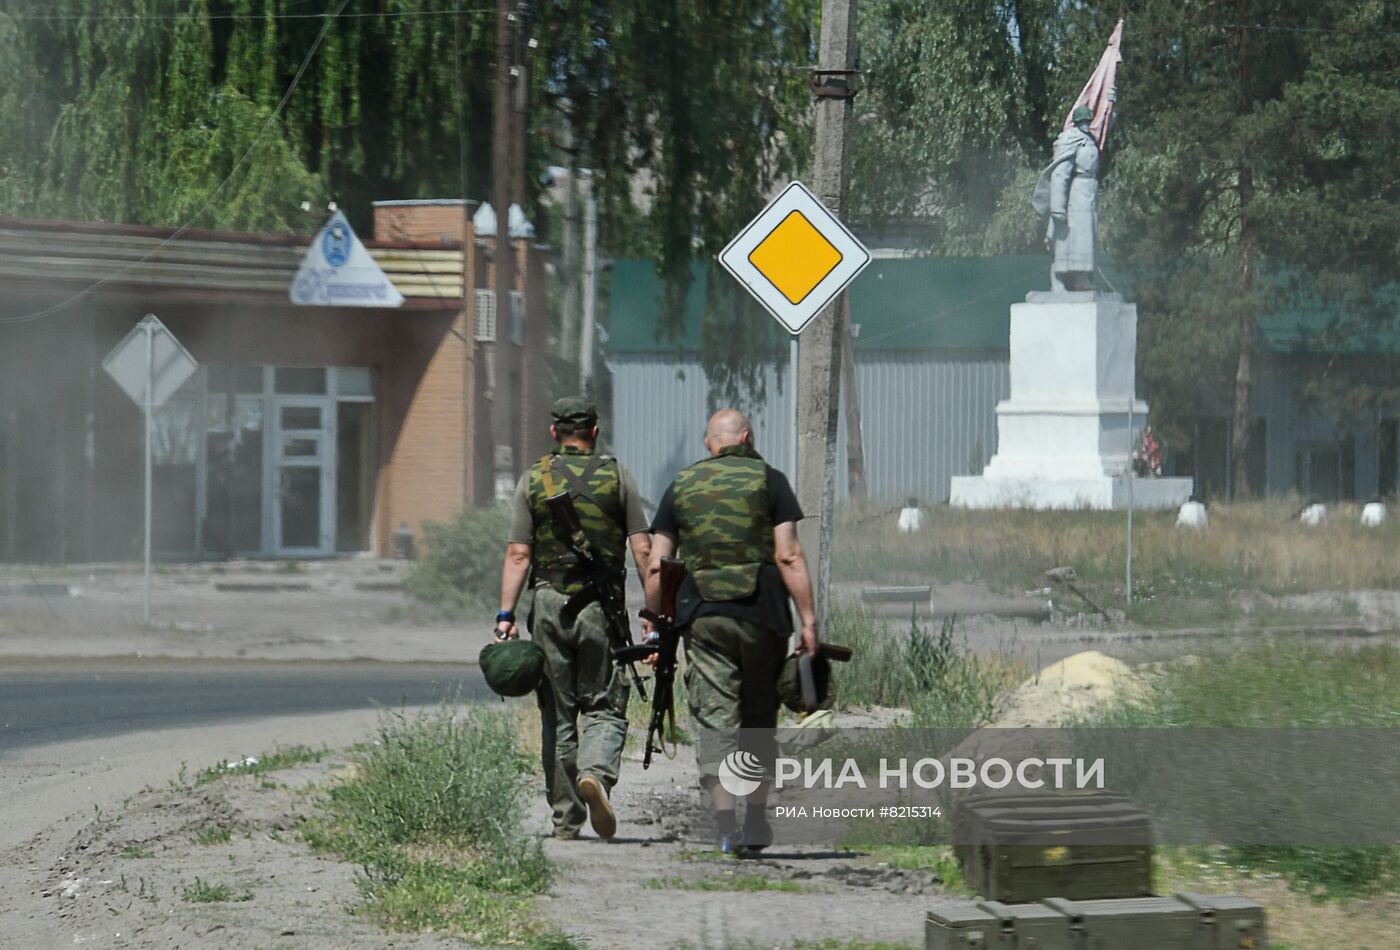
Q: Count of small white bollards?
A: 4